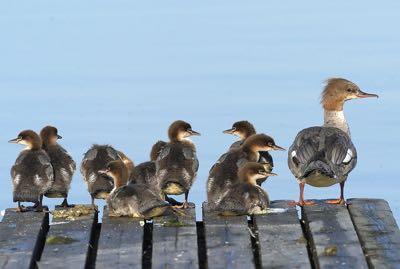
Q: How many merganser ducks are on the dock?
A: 10